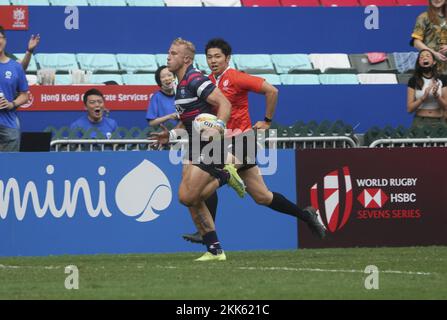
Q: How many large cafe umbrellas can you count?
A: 0